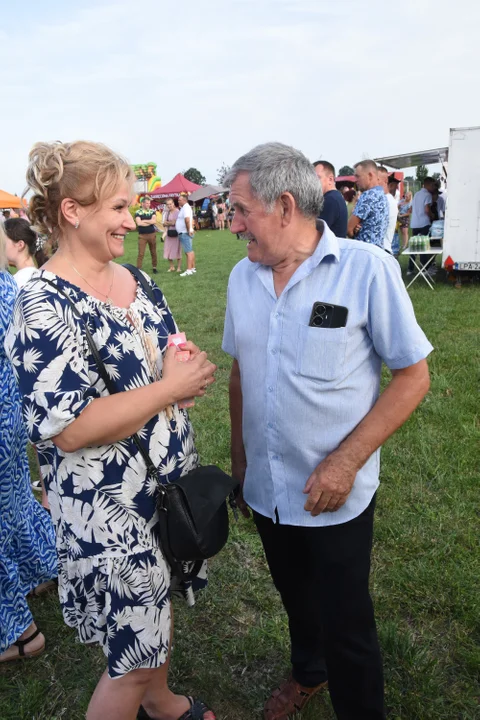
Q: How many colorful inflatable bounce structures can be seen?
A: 1